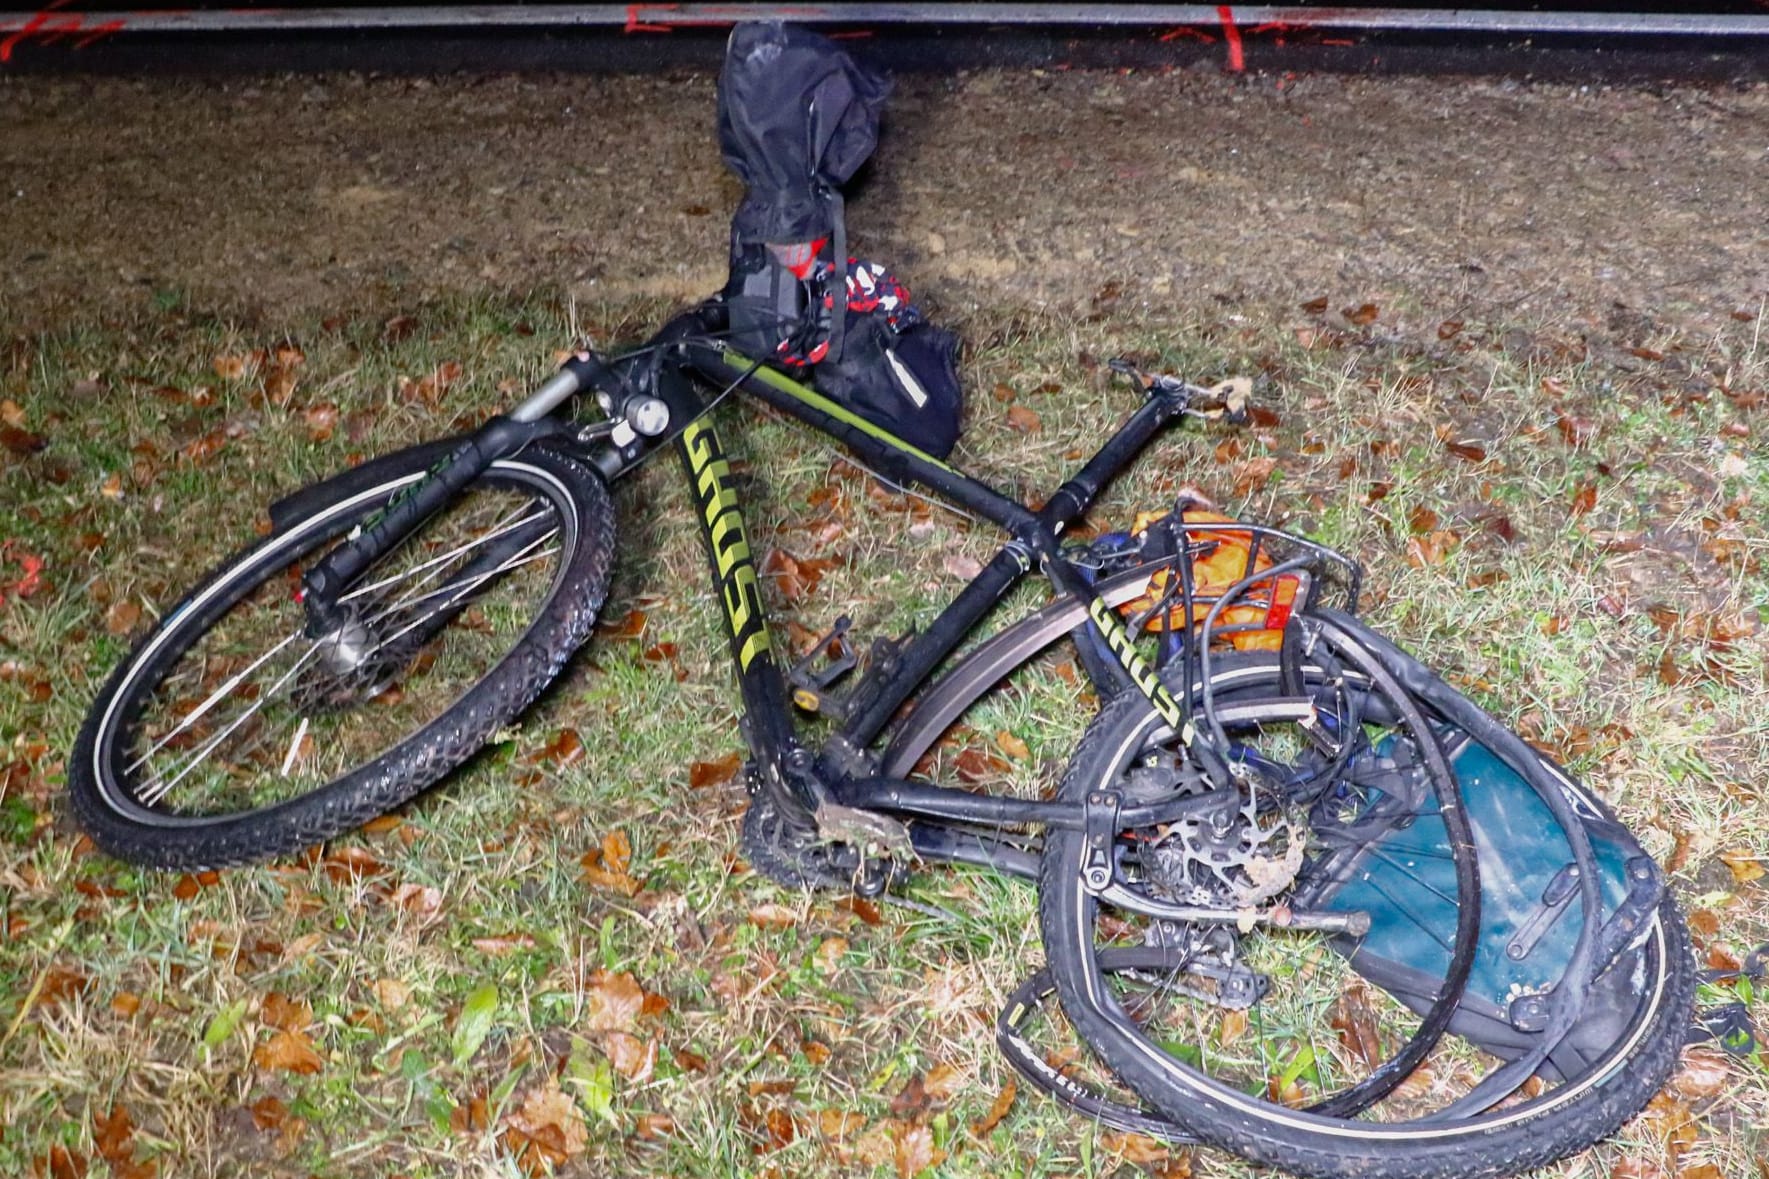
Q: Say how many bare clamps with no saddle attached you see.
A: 1